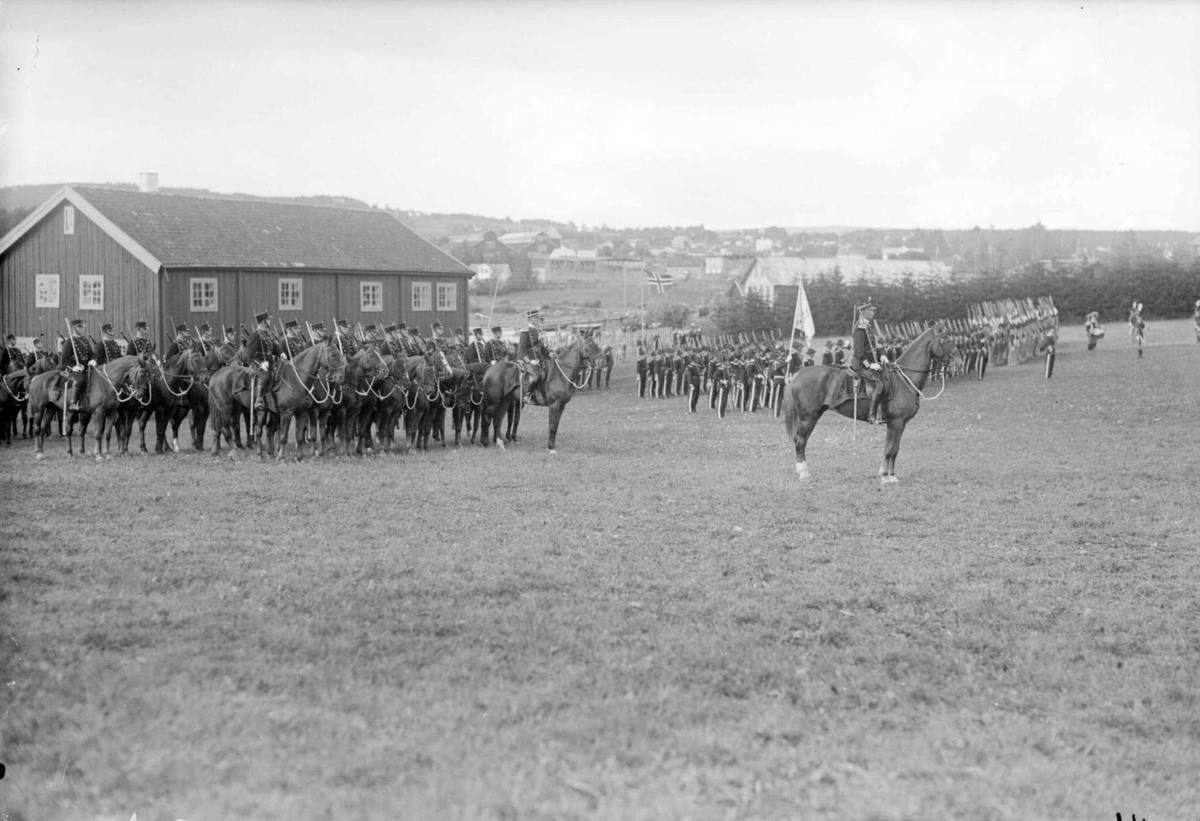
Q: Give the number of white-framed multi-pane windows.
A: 7